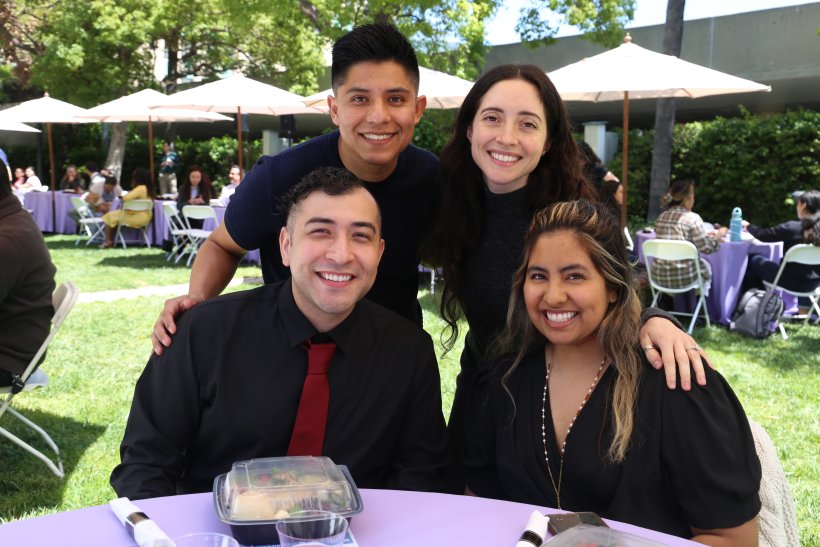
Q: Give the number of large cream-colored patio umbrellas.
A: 6